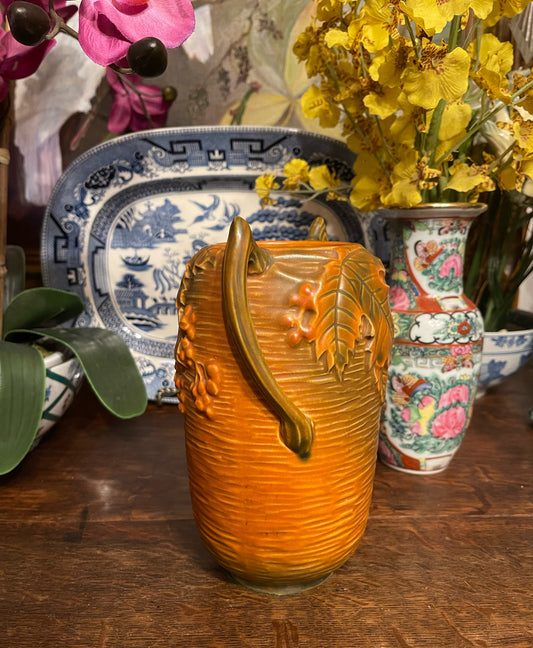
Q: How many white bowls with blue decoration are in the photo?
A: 1